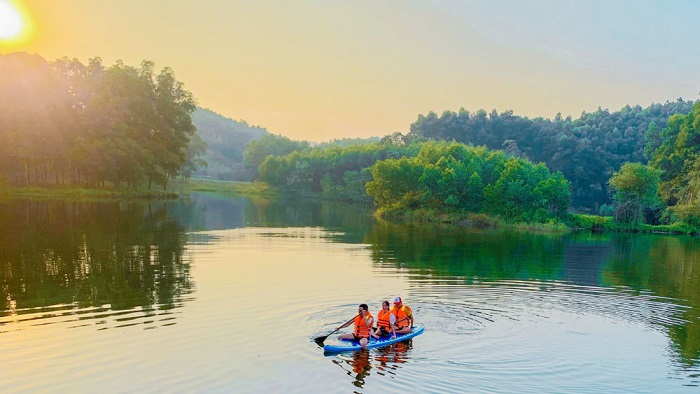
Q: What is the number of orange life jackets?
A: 3